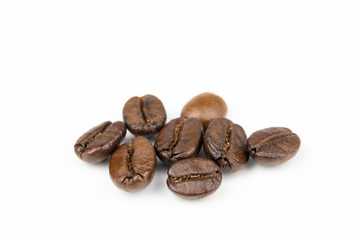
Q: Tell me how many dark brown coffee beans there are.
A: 7